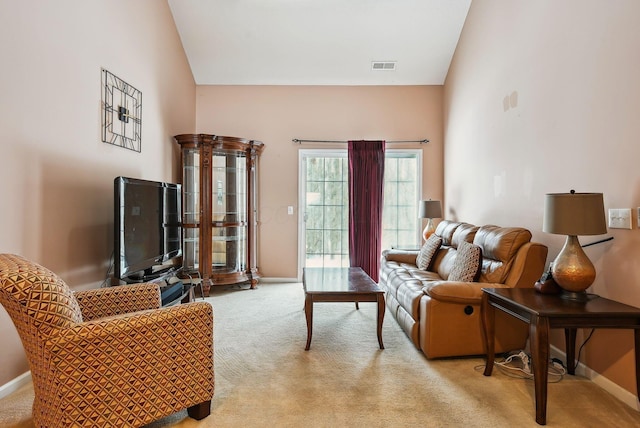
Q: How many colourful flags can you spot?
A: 0